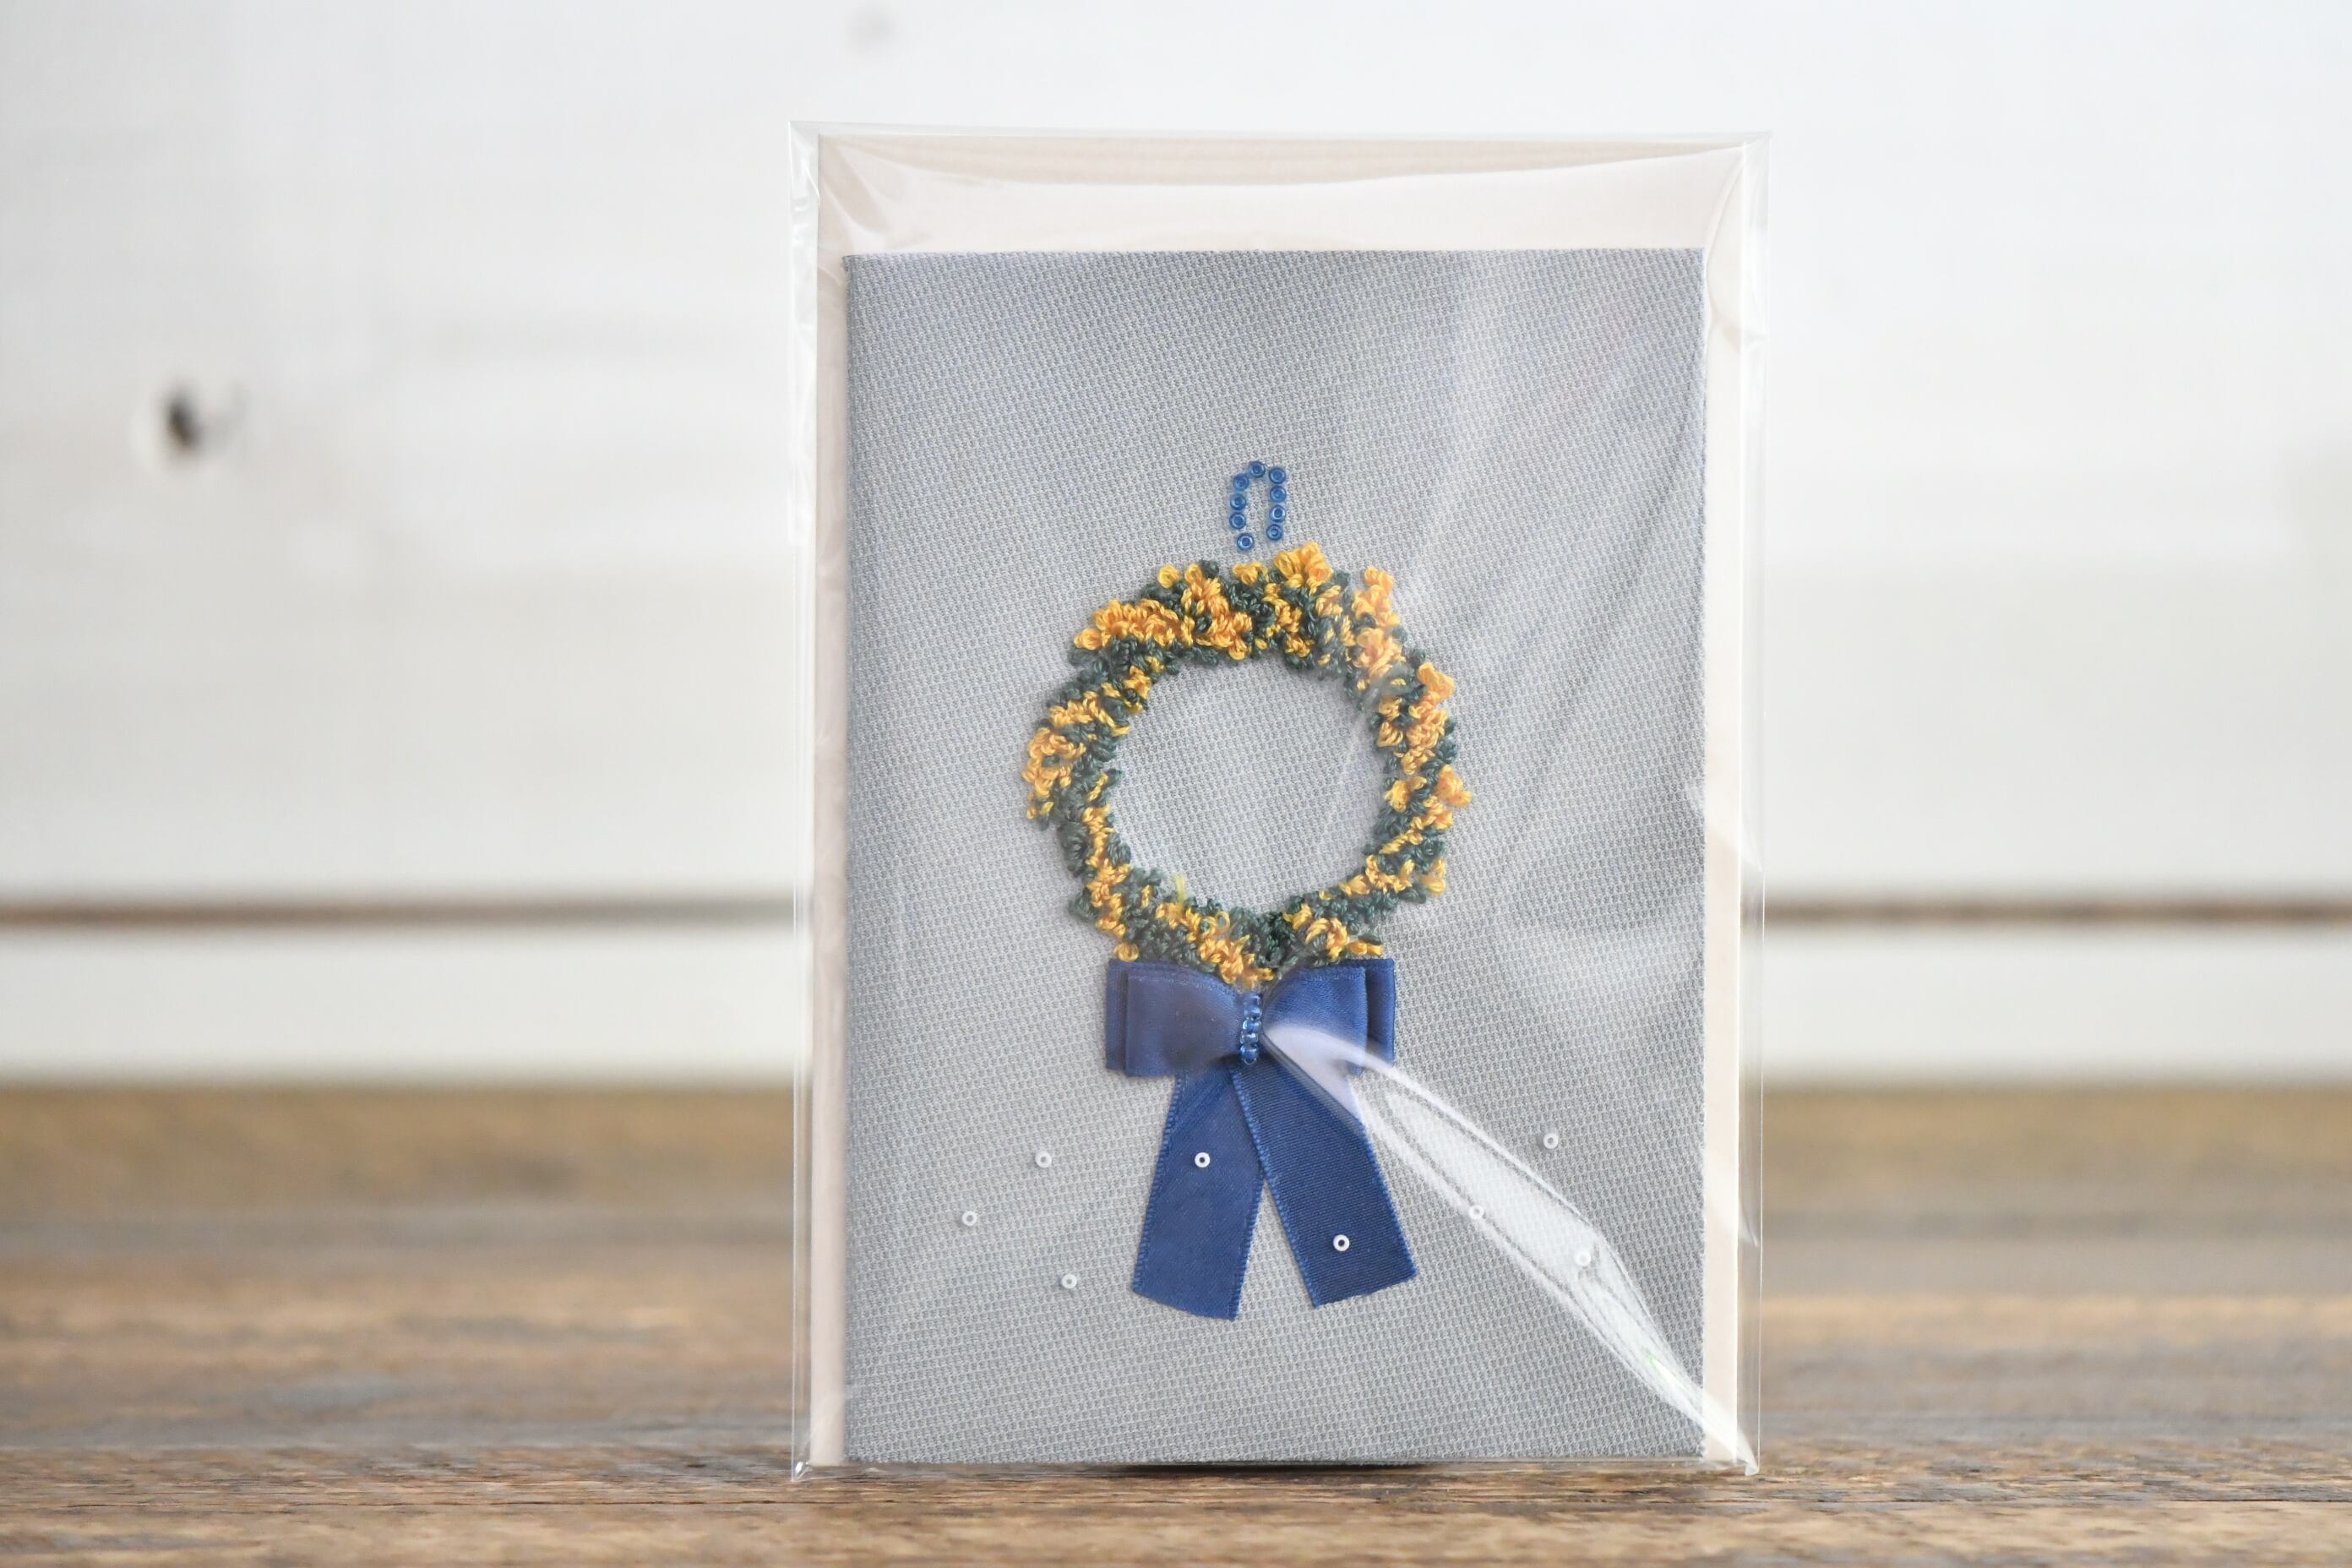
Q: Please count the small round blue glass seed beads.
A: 14